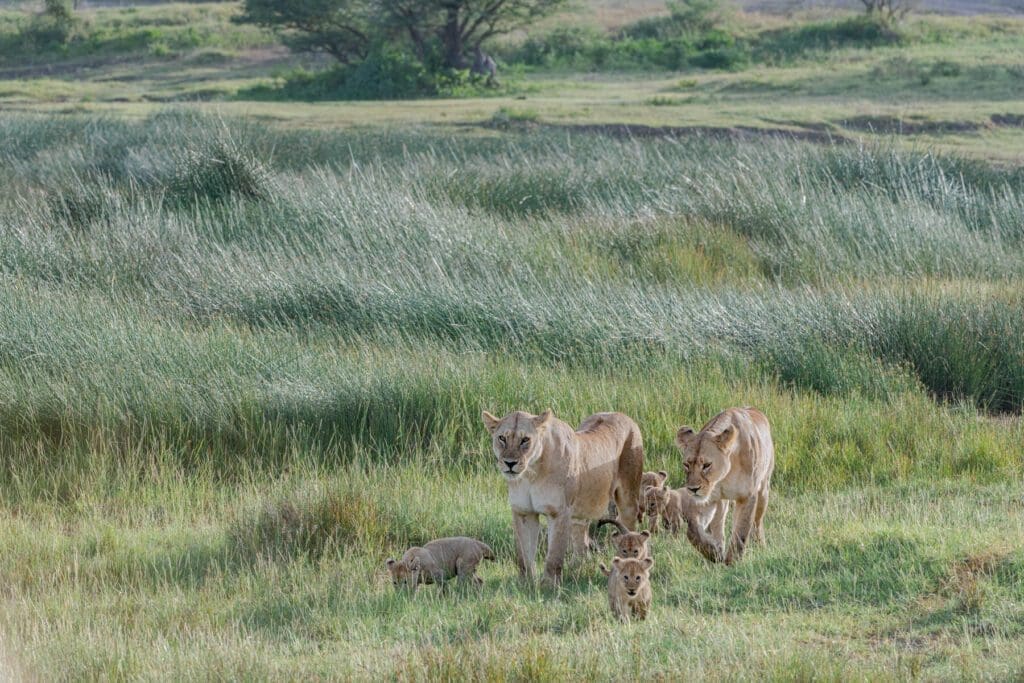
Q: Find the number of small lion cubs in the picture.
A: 5